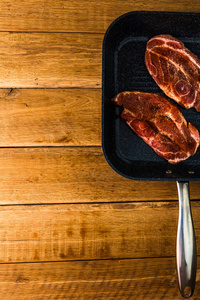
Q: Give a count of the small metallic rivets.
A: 2